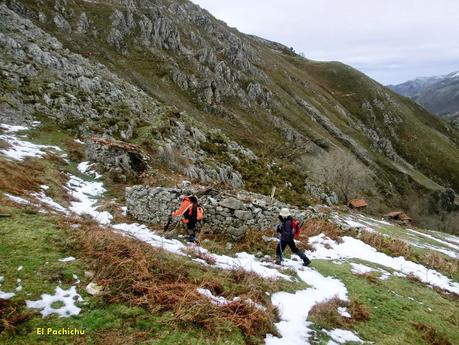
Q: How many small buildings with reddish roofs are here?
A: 2